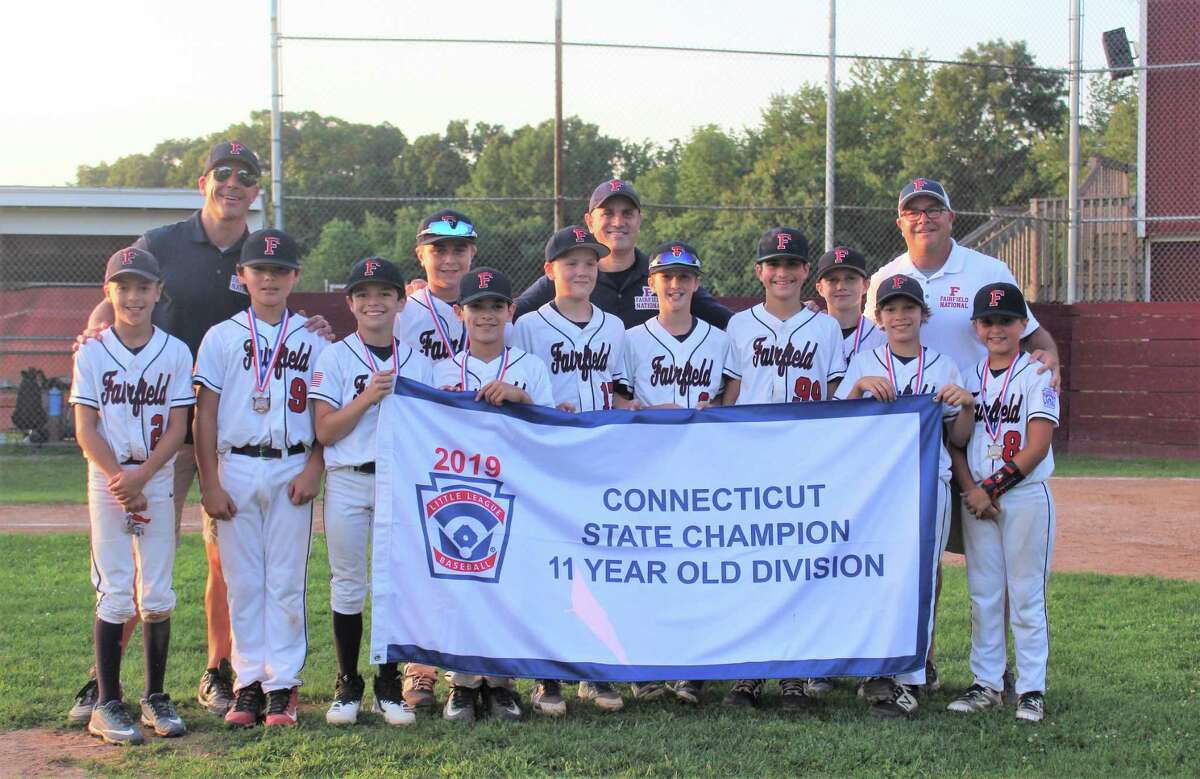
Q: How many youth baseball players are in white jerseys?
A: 11